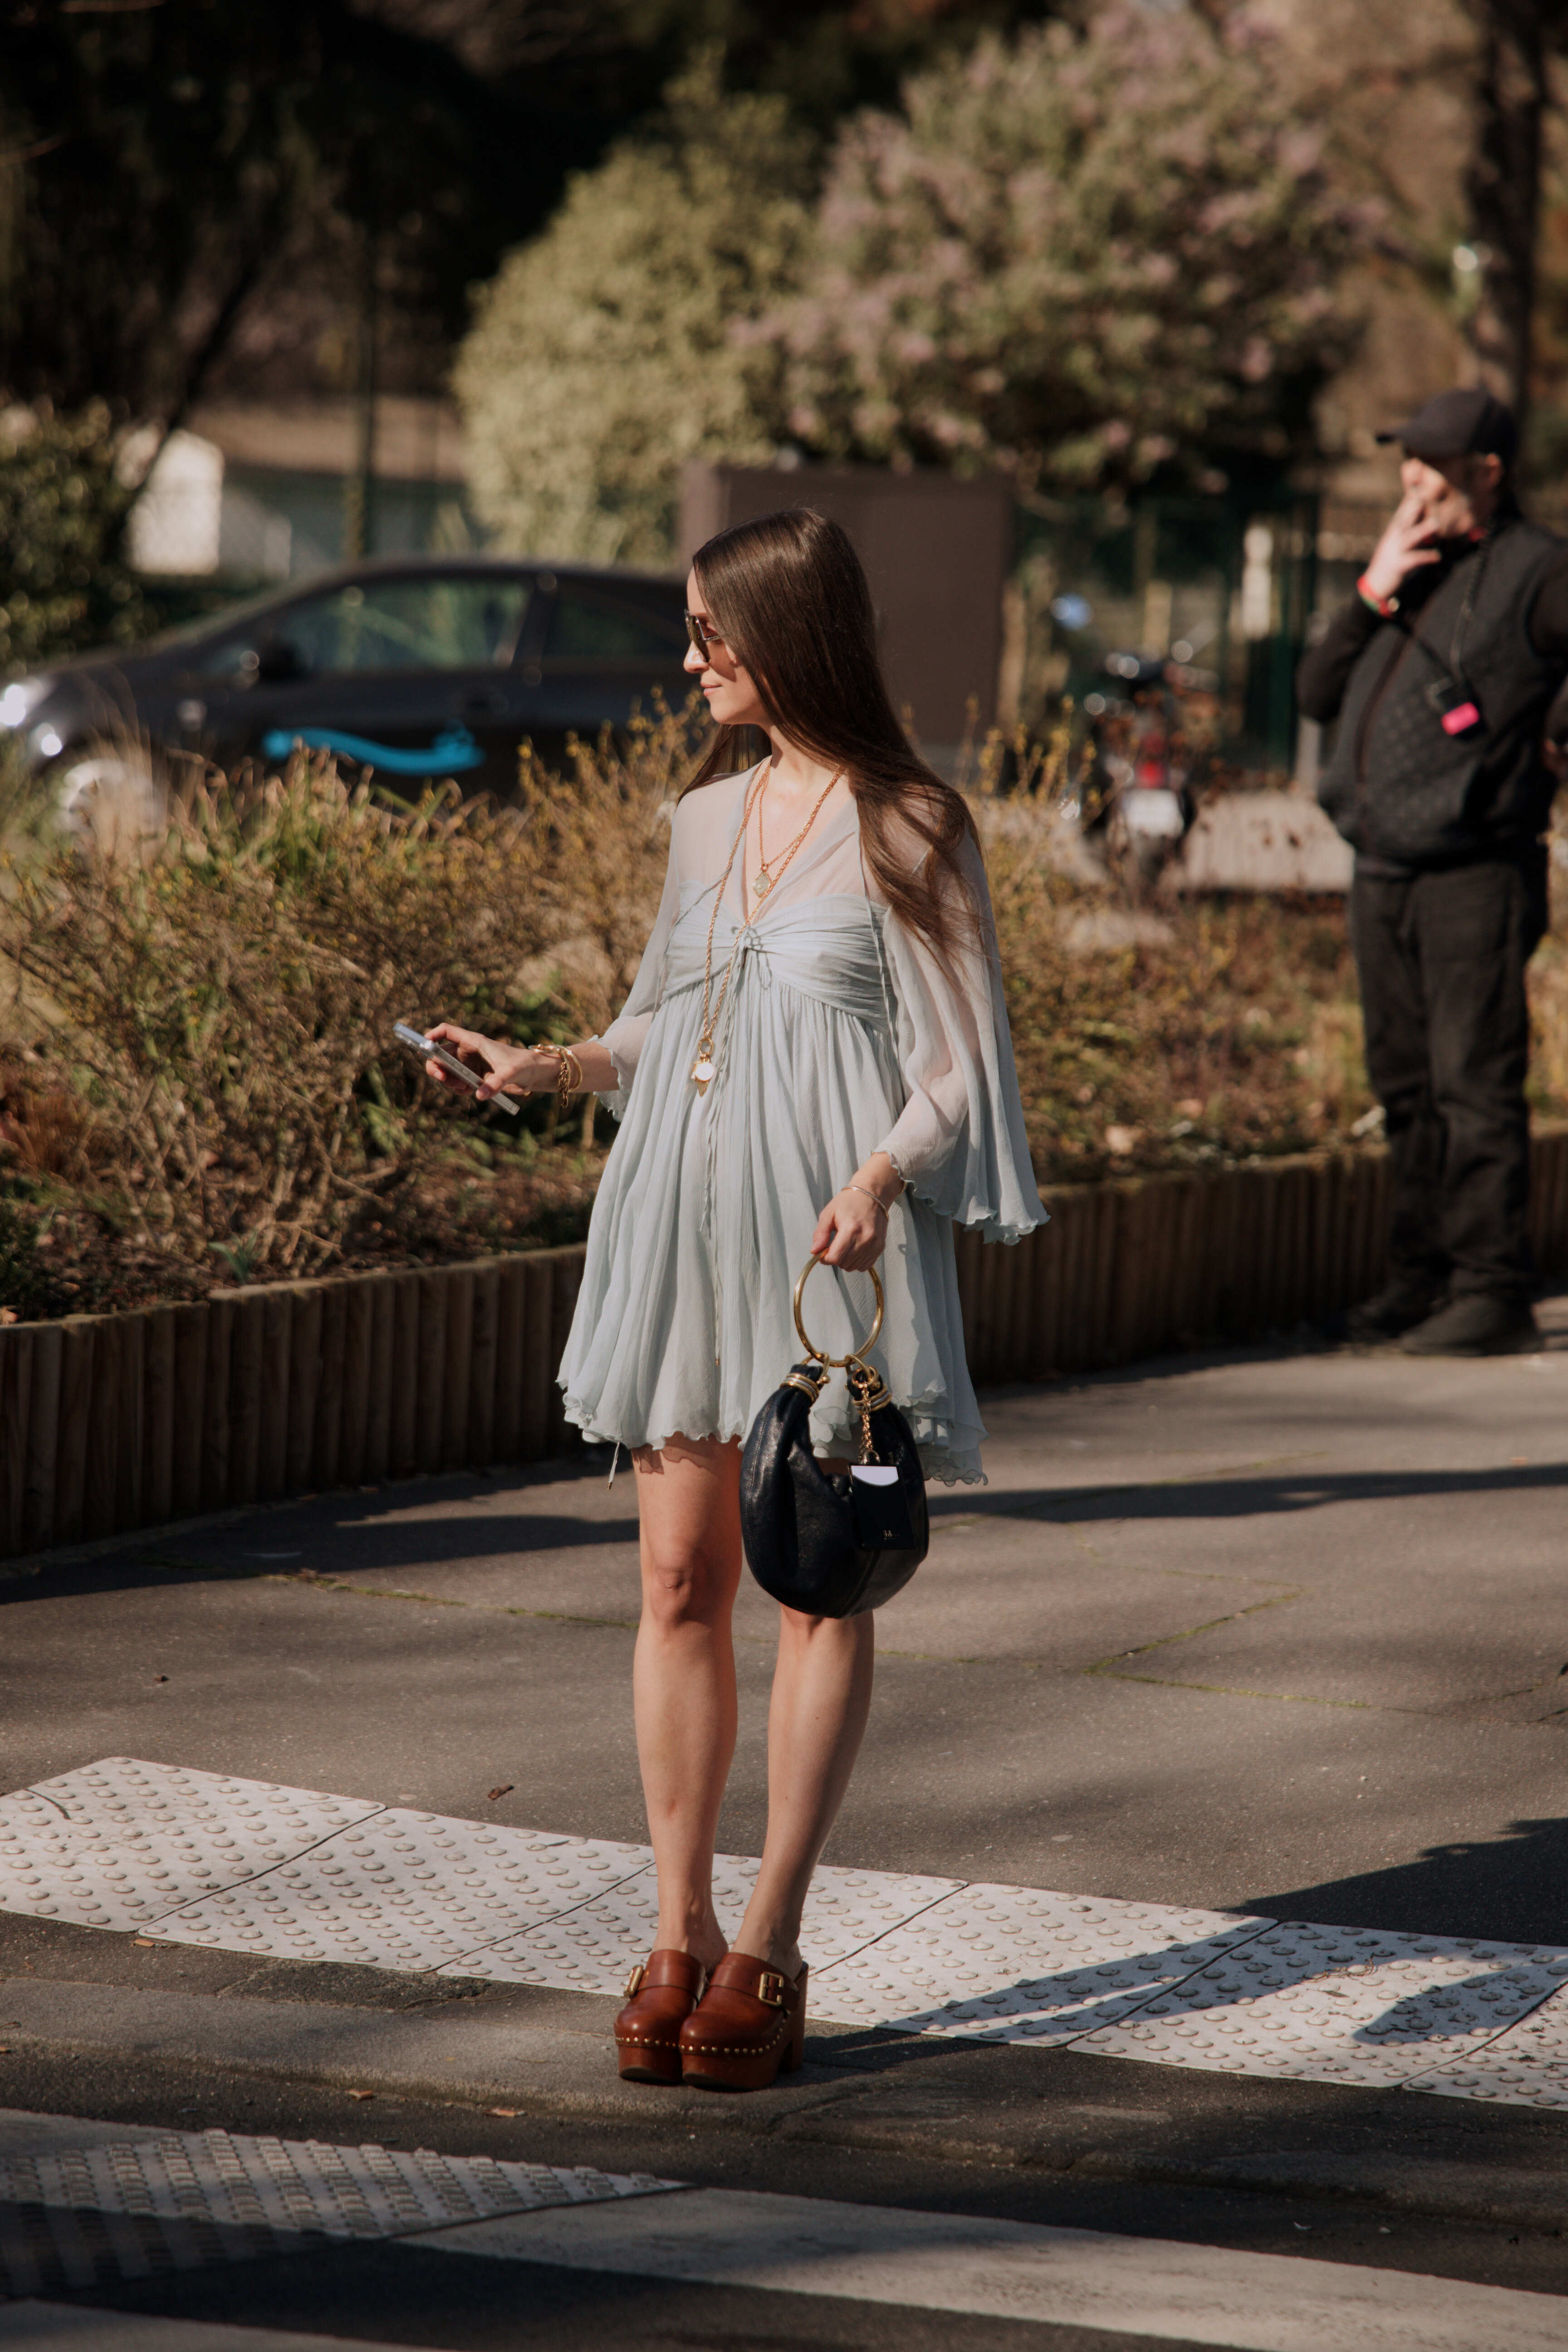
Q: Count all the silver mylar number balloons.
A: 0